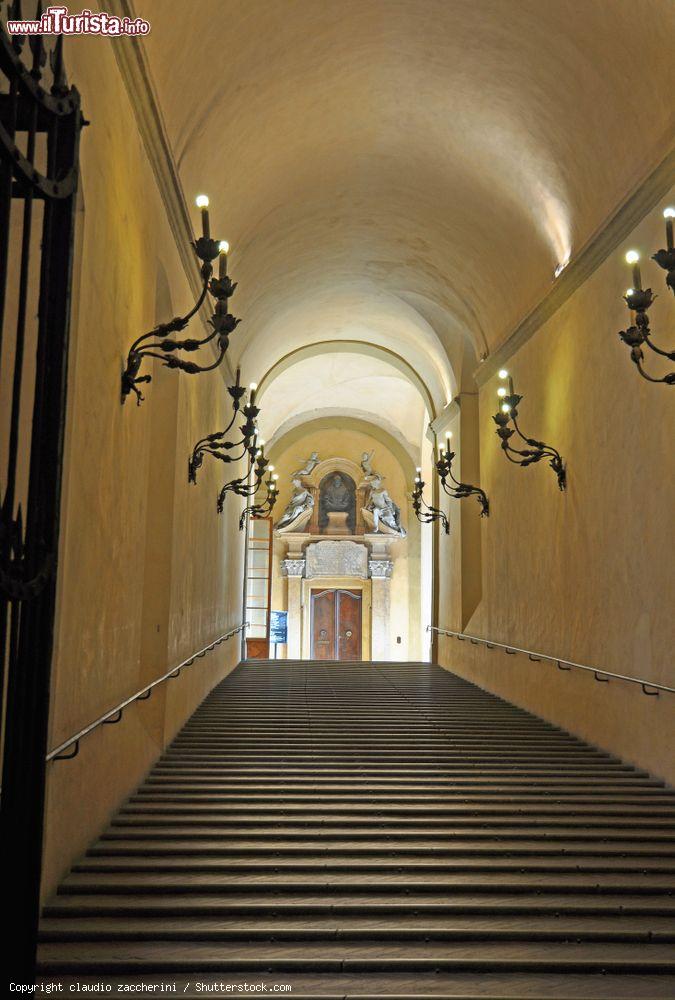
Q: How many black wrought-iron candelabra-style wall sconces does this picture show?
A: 8